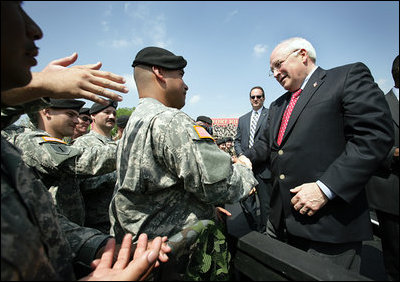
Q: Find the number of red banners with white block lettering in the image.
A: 1